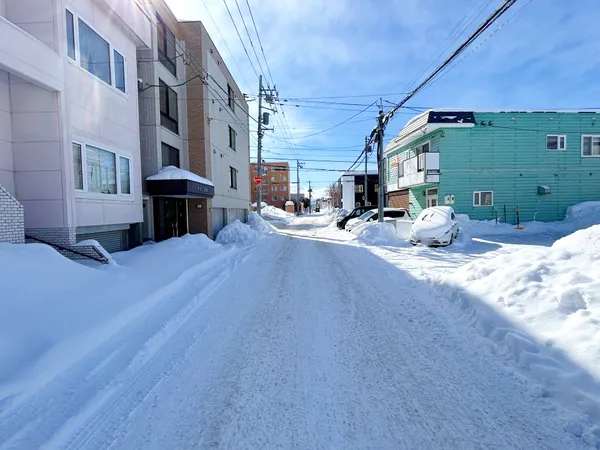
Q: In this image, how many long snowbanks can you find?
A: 2